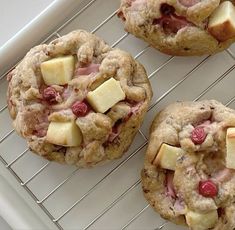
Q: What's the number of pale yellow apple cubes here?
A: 7